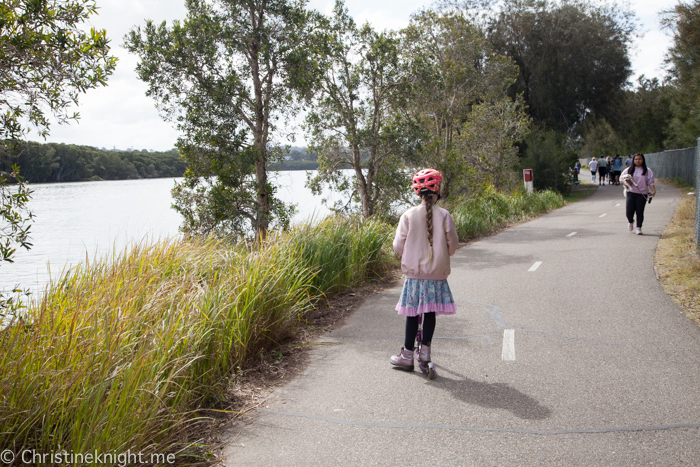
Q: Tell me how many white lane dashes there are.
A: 5